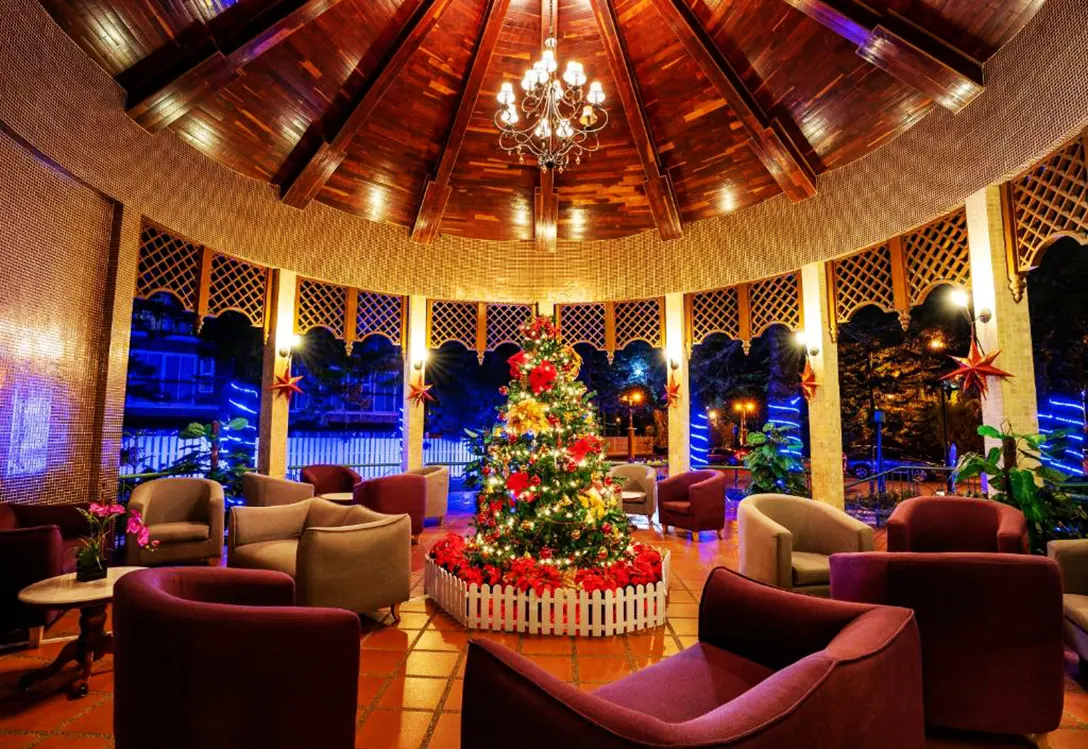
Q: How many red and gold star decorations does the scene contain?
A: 5